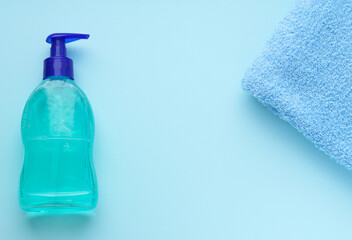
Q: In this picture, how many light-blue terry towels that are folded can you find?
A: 1